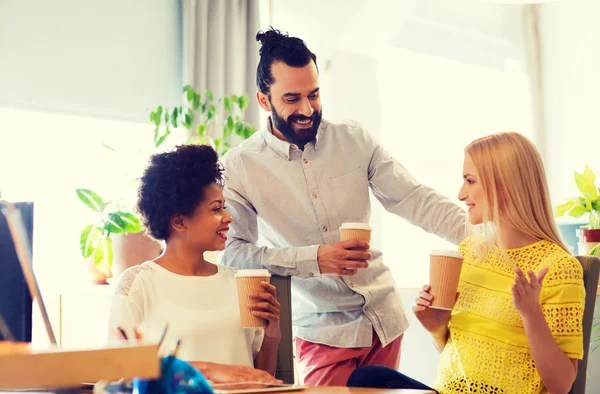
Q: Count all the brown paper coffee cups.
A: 3